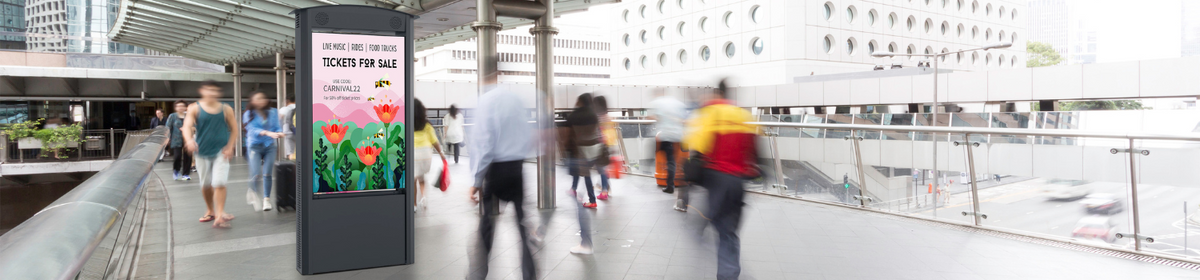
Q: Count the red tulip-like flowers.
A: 3